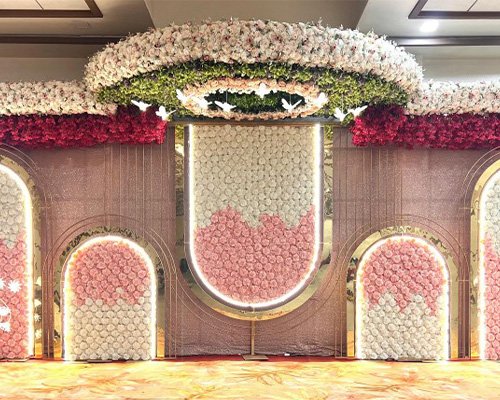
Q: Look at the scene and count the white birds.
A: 10